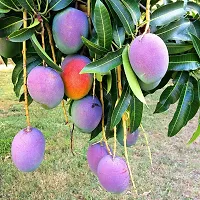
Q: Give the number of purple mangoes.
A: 8